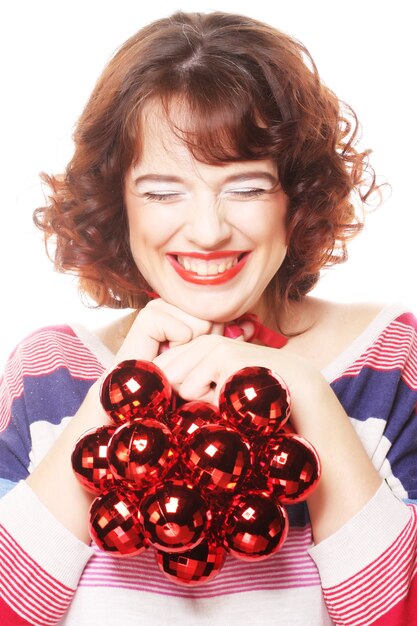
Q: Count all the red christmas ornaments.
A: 11